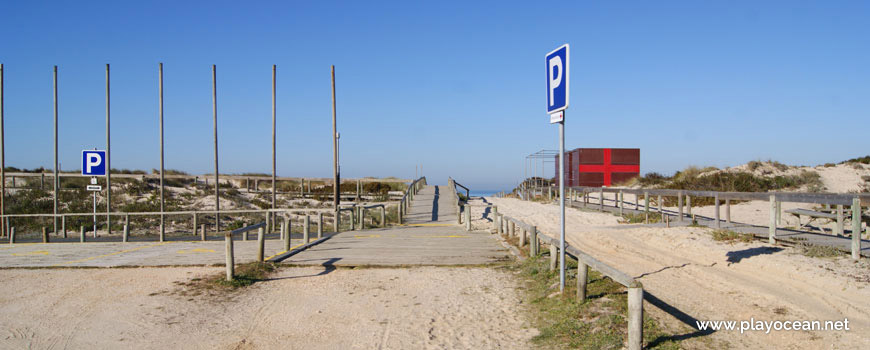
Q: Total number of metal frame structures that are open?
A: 1